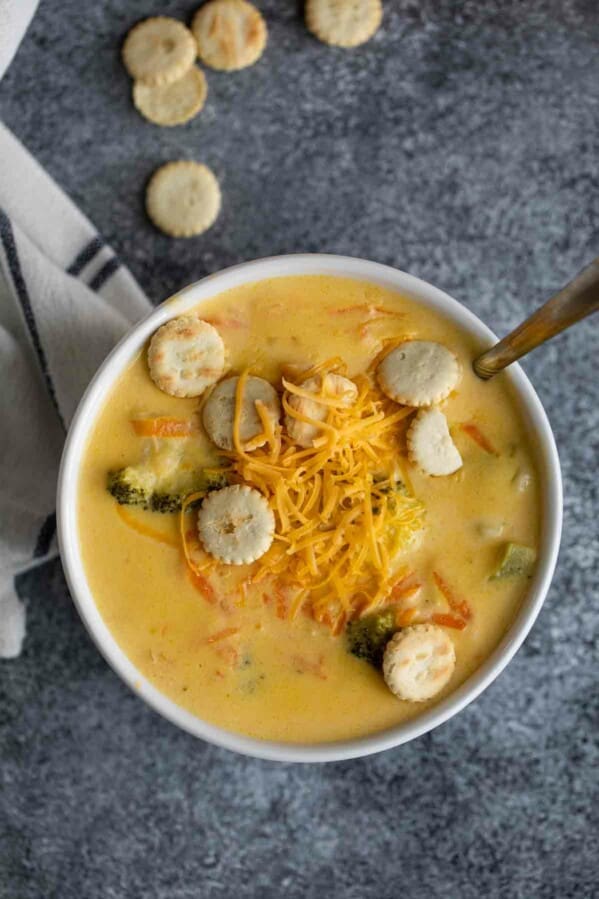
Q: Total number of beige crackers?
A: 12